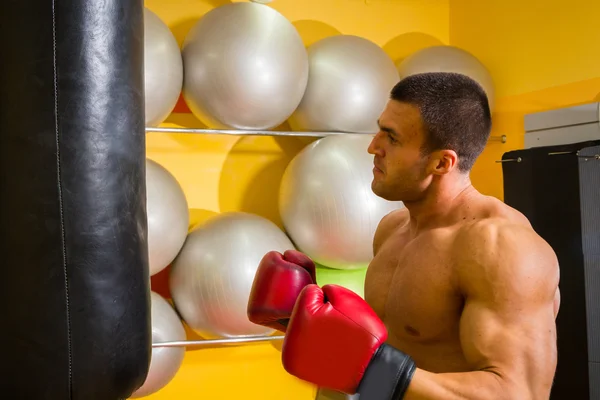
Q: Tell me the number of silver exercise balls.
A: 8